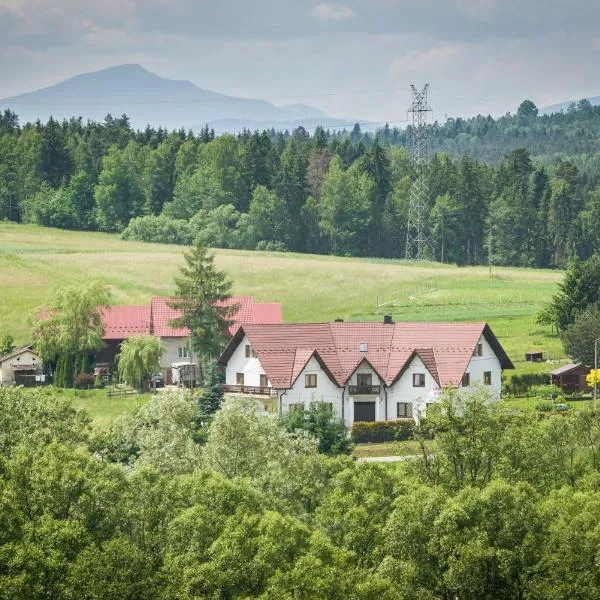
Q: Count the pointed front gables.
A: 3